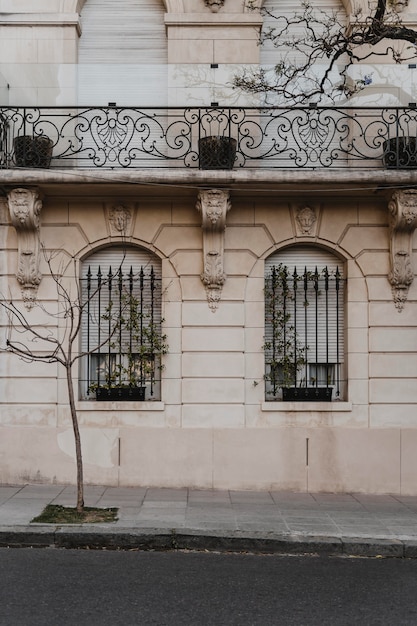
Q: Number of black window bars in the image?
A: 14